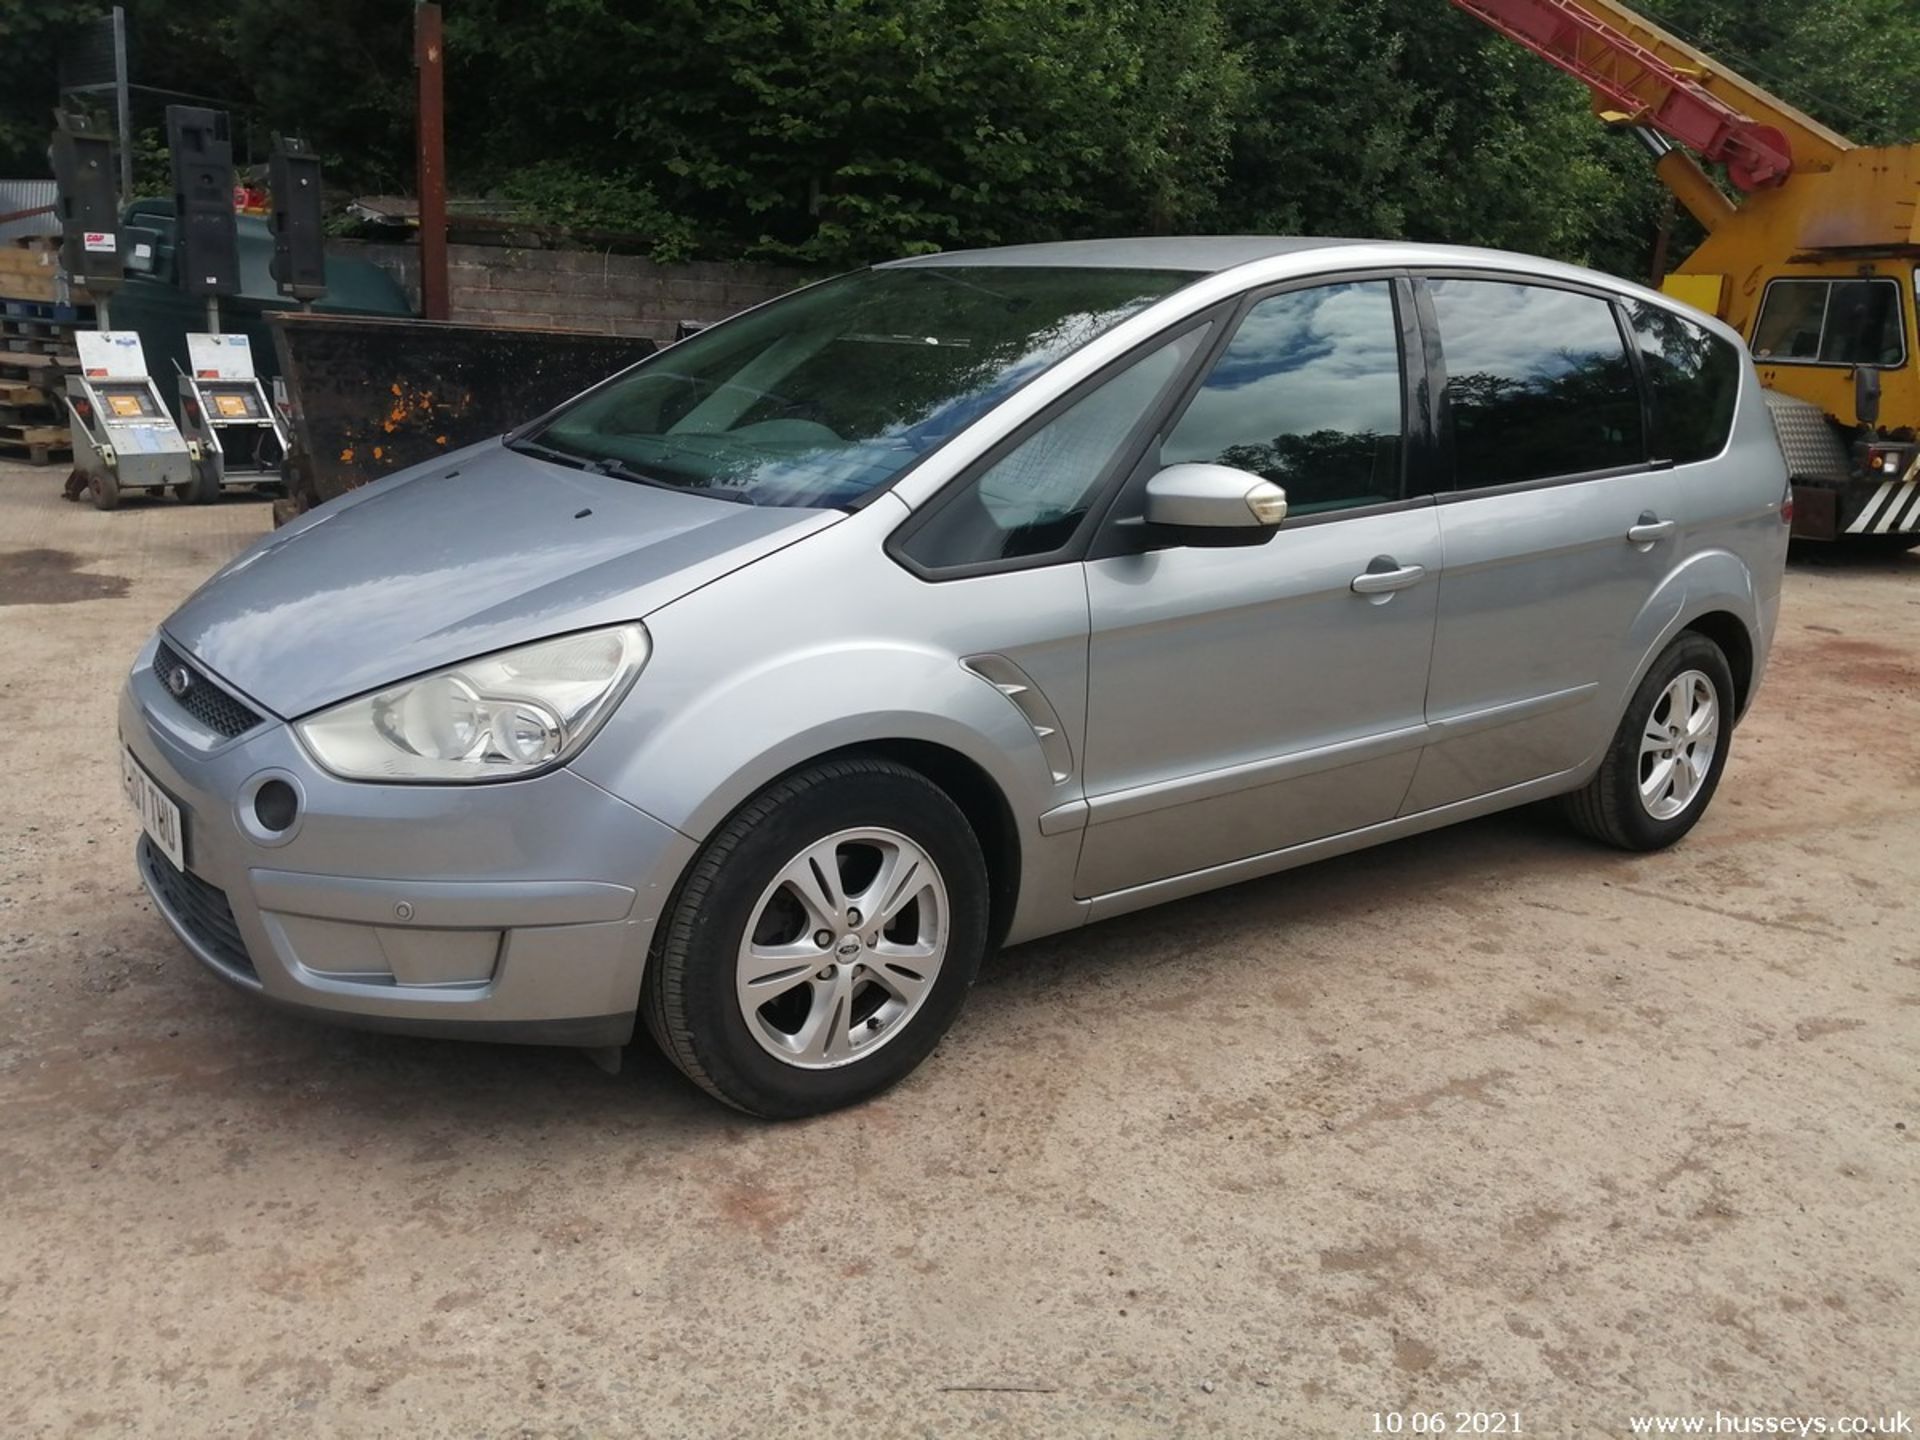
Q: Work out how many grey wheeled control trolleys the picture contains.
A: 2